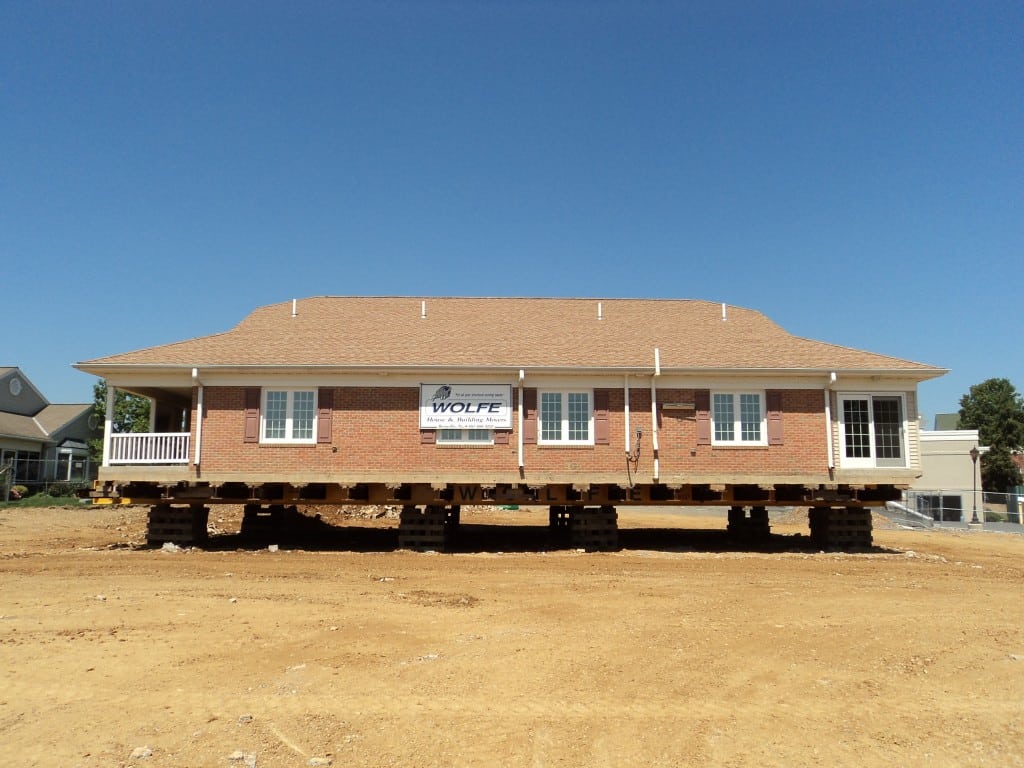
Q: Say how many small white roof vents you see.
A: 4